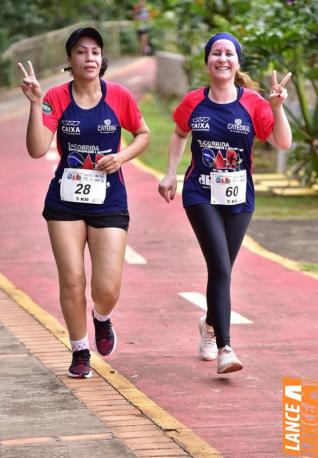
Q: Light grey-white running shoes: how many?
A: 2